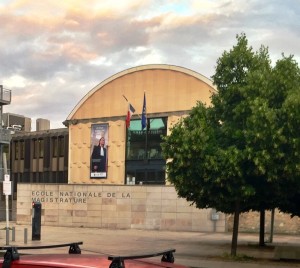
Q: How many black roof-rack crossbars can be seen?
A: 2